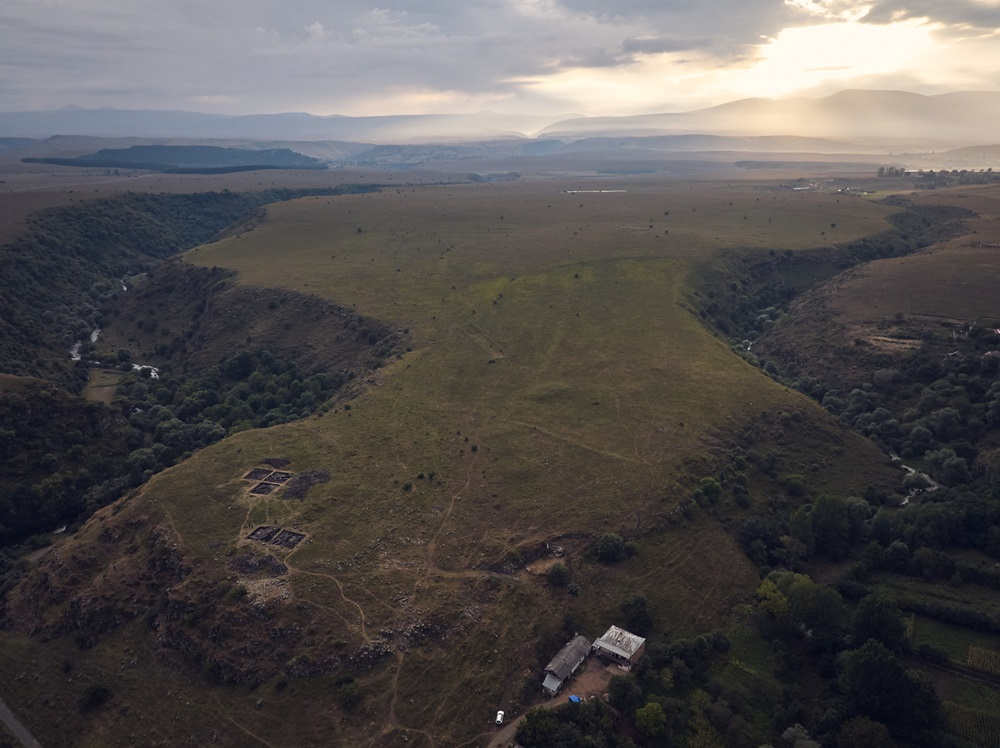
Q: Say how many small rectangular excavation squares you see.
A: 5